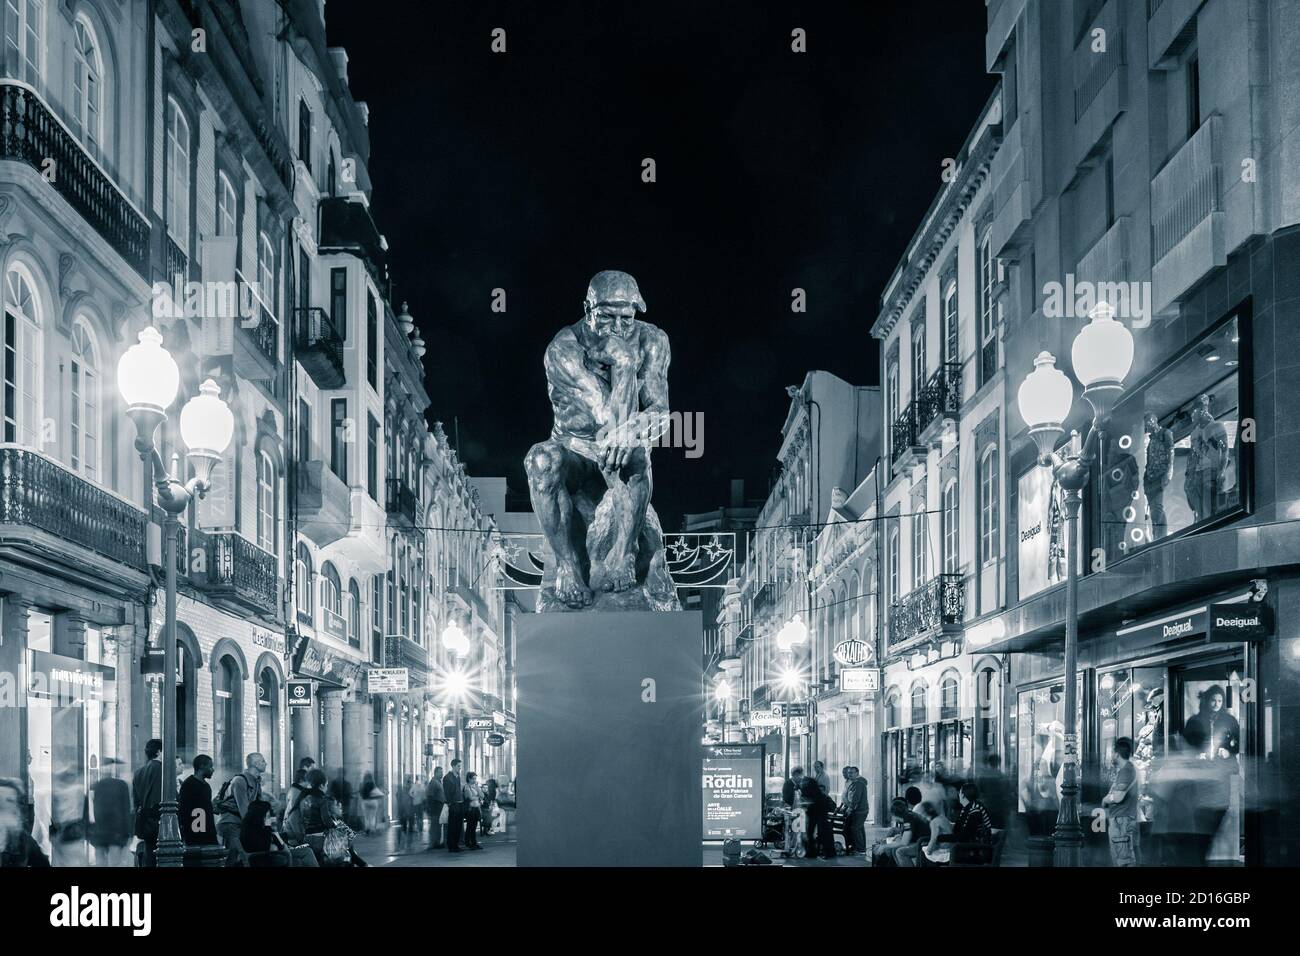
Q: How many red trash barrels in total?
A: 0